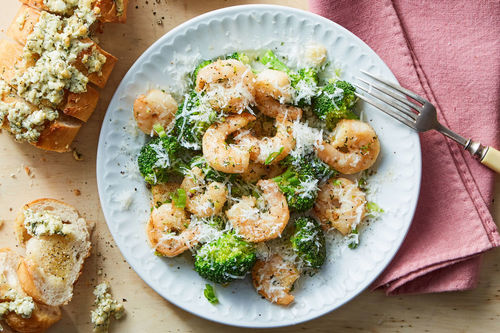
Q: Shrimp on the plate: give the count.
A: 11